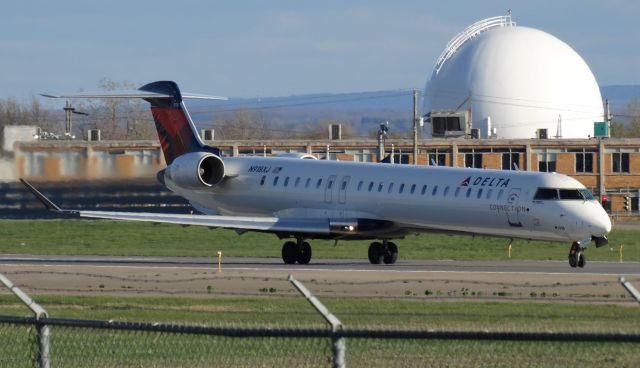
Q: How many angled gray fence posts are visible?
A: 3